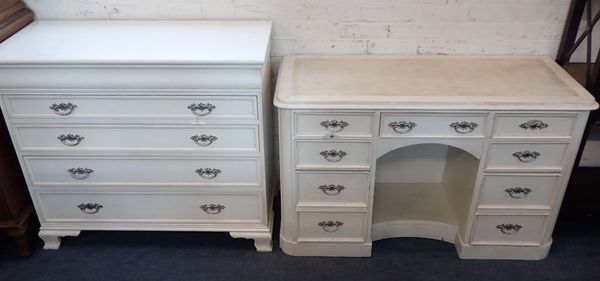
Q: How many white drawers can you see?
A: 13